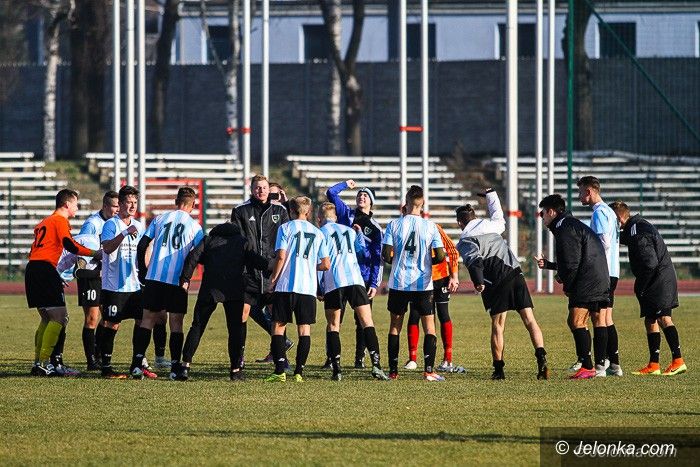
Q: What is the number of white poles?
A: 10